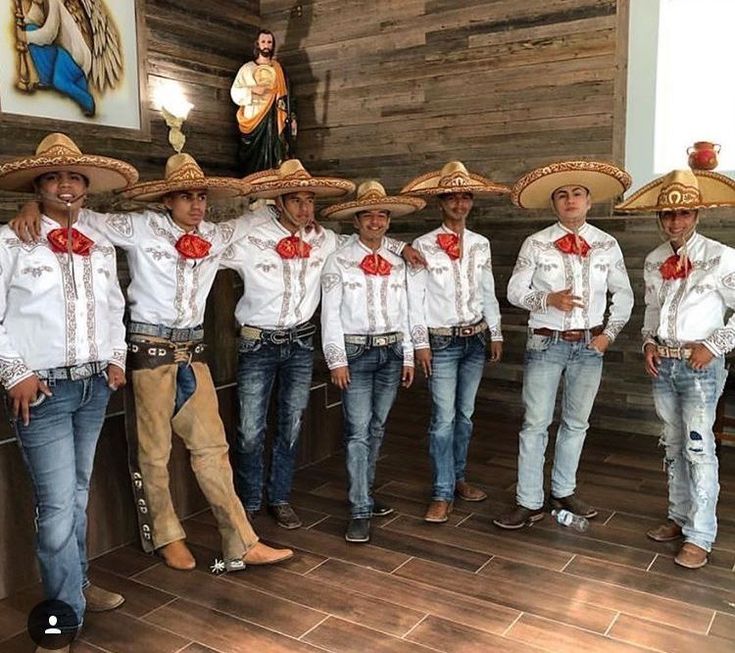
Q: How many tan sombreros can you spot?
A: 7